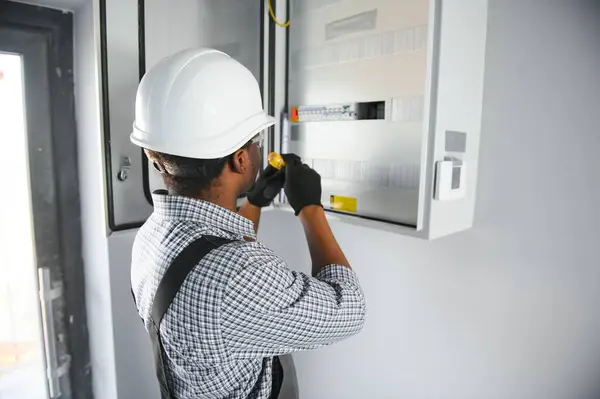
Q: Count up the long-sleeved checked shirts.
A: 1